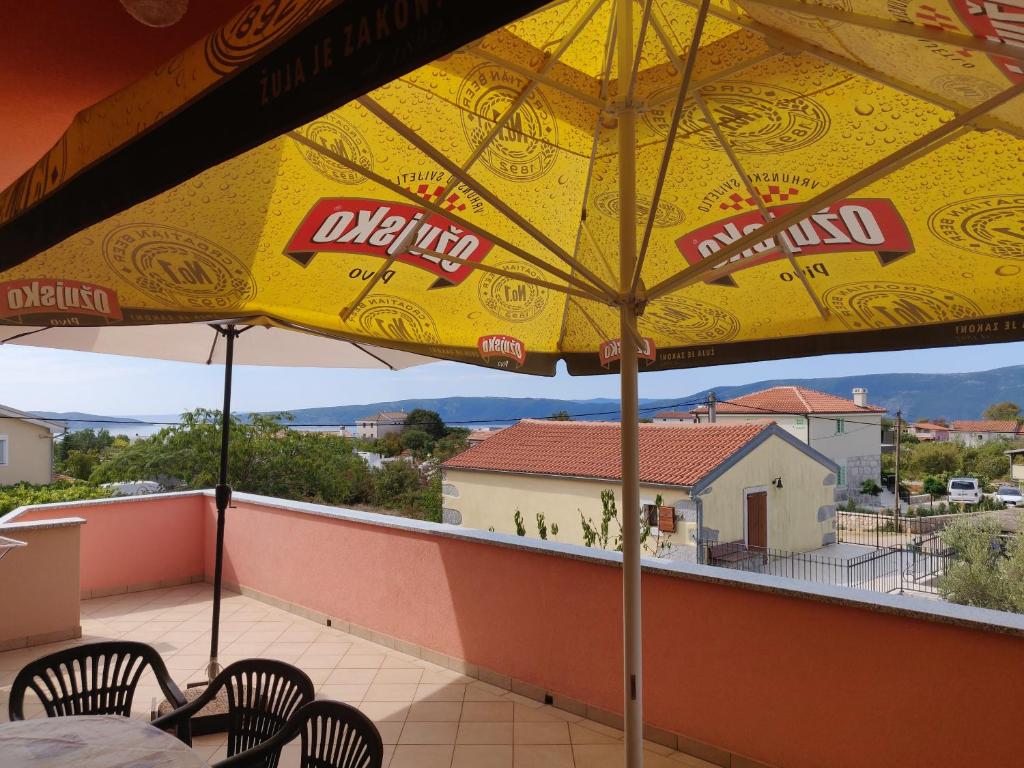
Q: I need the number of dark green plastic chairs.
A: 3